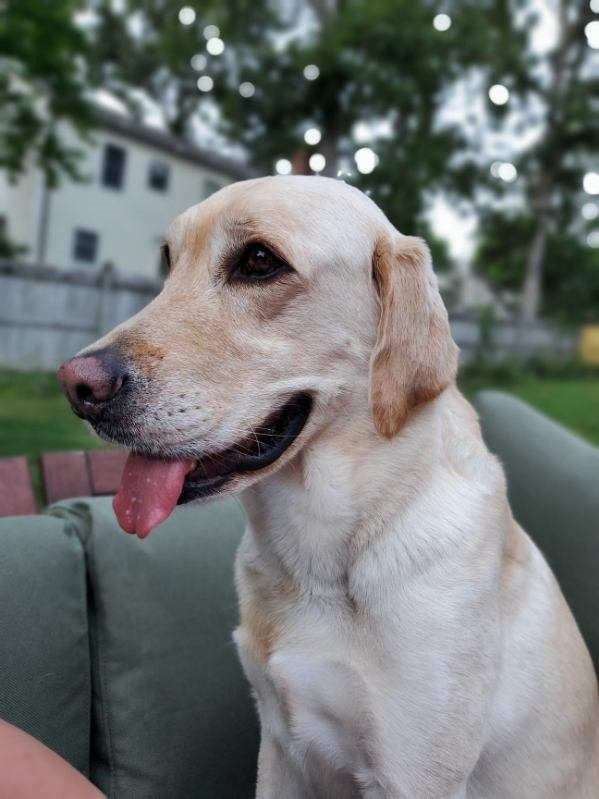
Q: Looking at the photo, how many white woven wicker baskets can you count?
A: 0